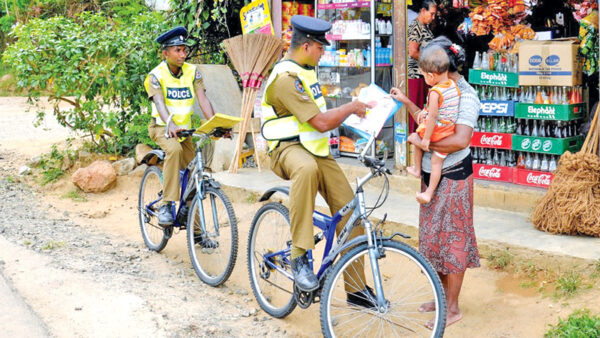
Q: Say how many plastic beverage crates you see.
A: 7